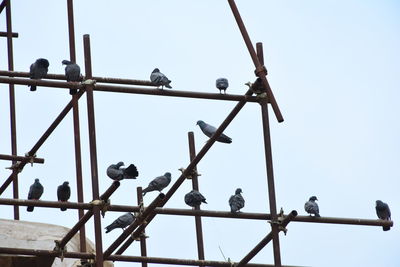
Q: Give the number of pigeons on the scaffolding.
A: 14